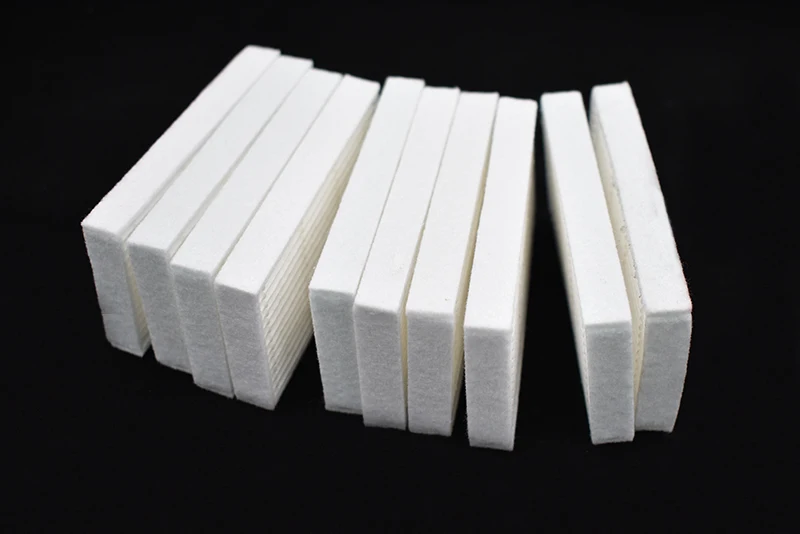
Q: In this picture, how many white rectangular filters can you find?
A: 10